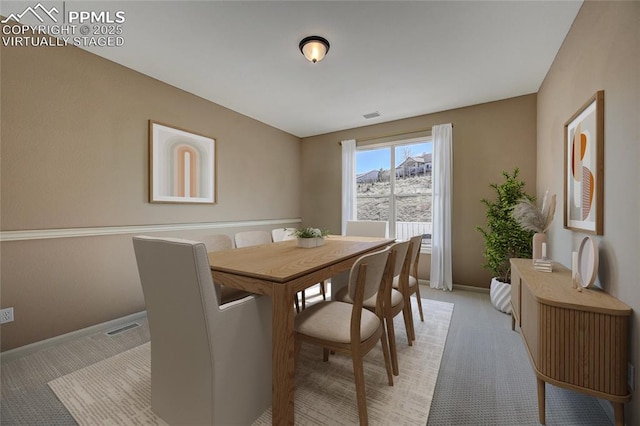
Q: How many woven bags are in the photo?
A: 0